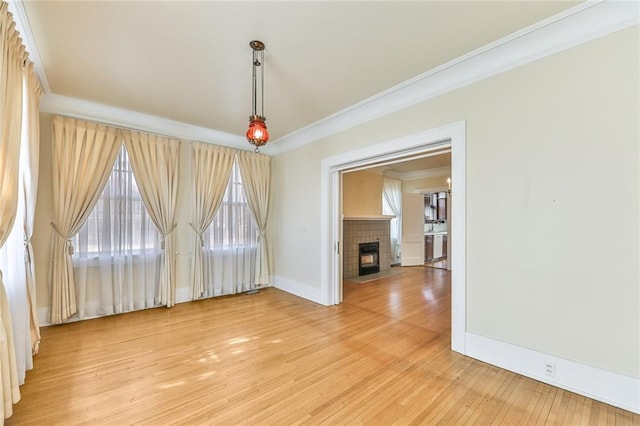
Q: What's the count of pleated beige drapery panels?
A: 6